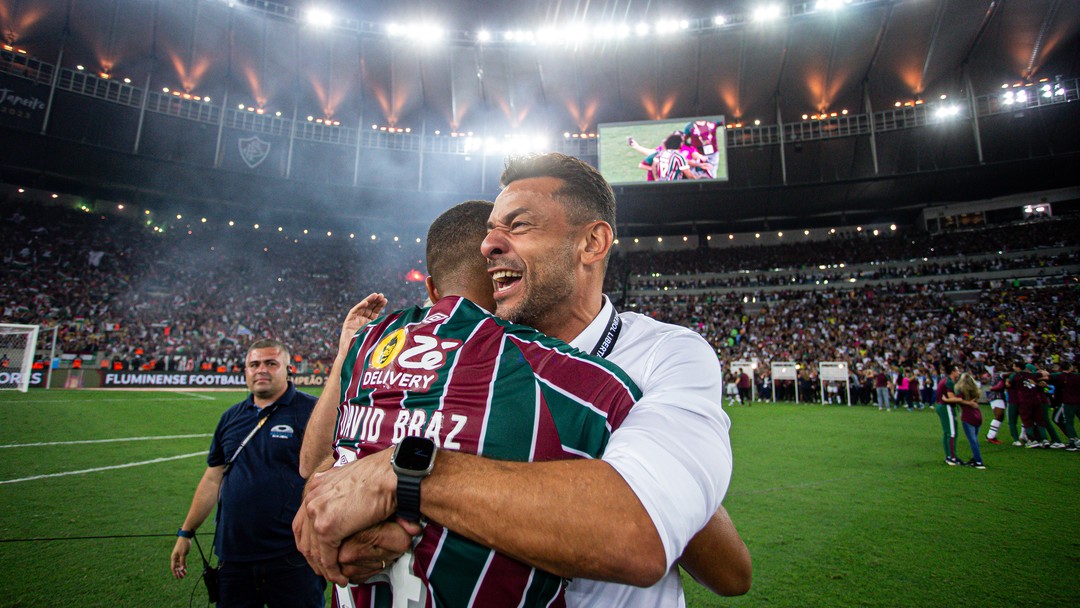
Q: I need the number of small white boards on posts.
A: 3